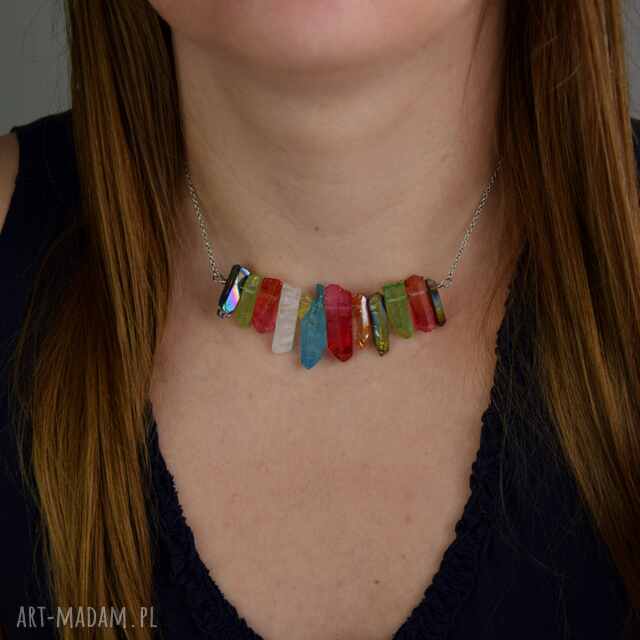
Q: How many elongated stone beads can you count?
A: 12